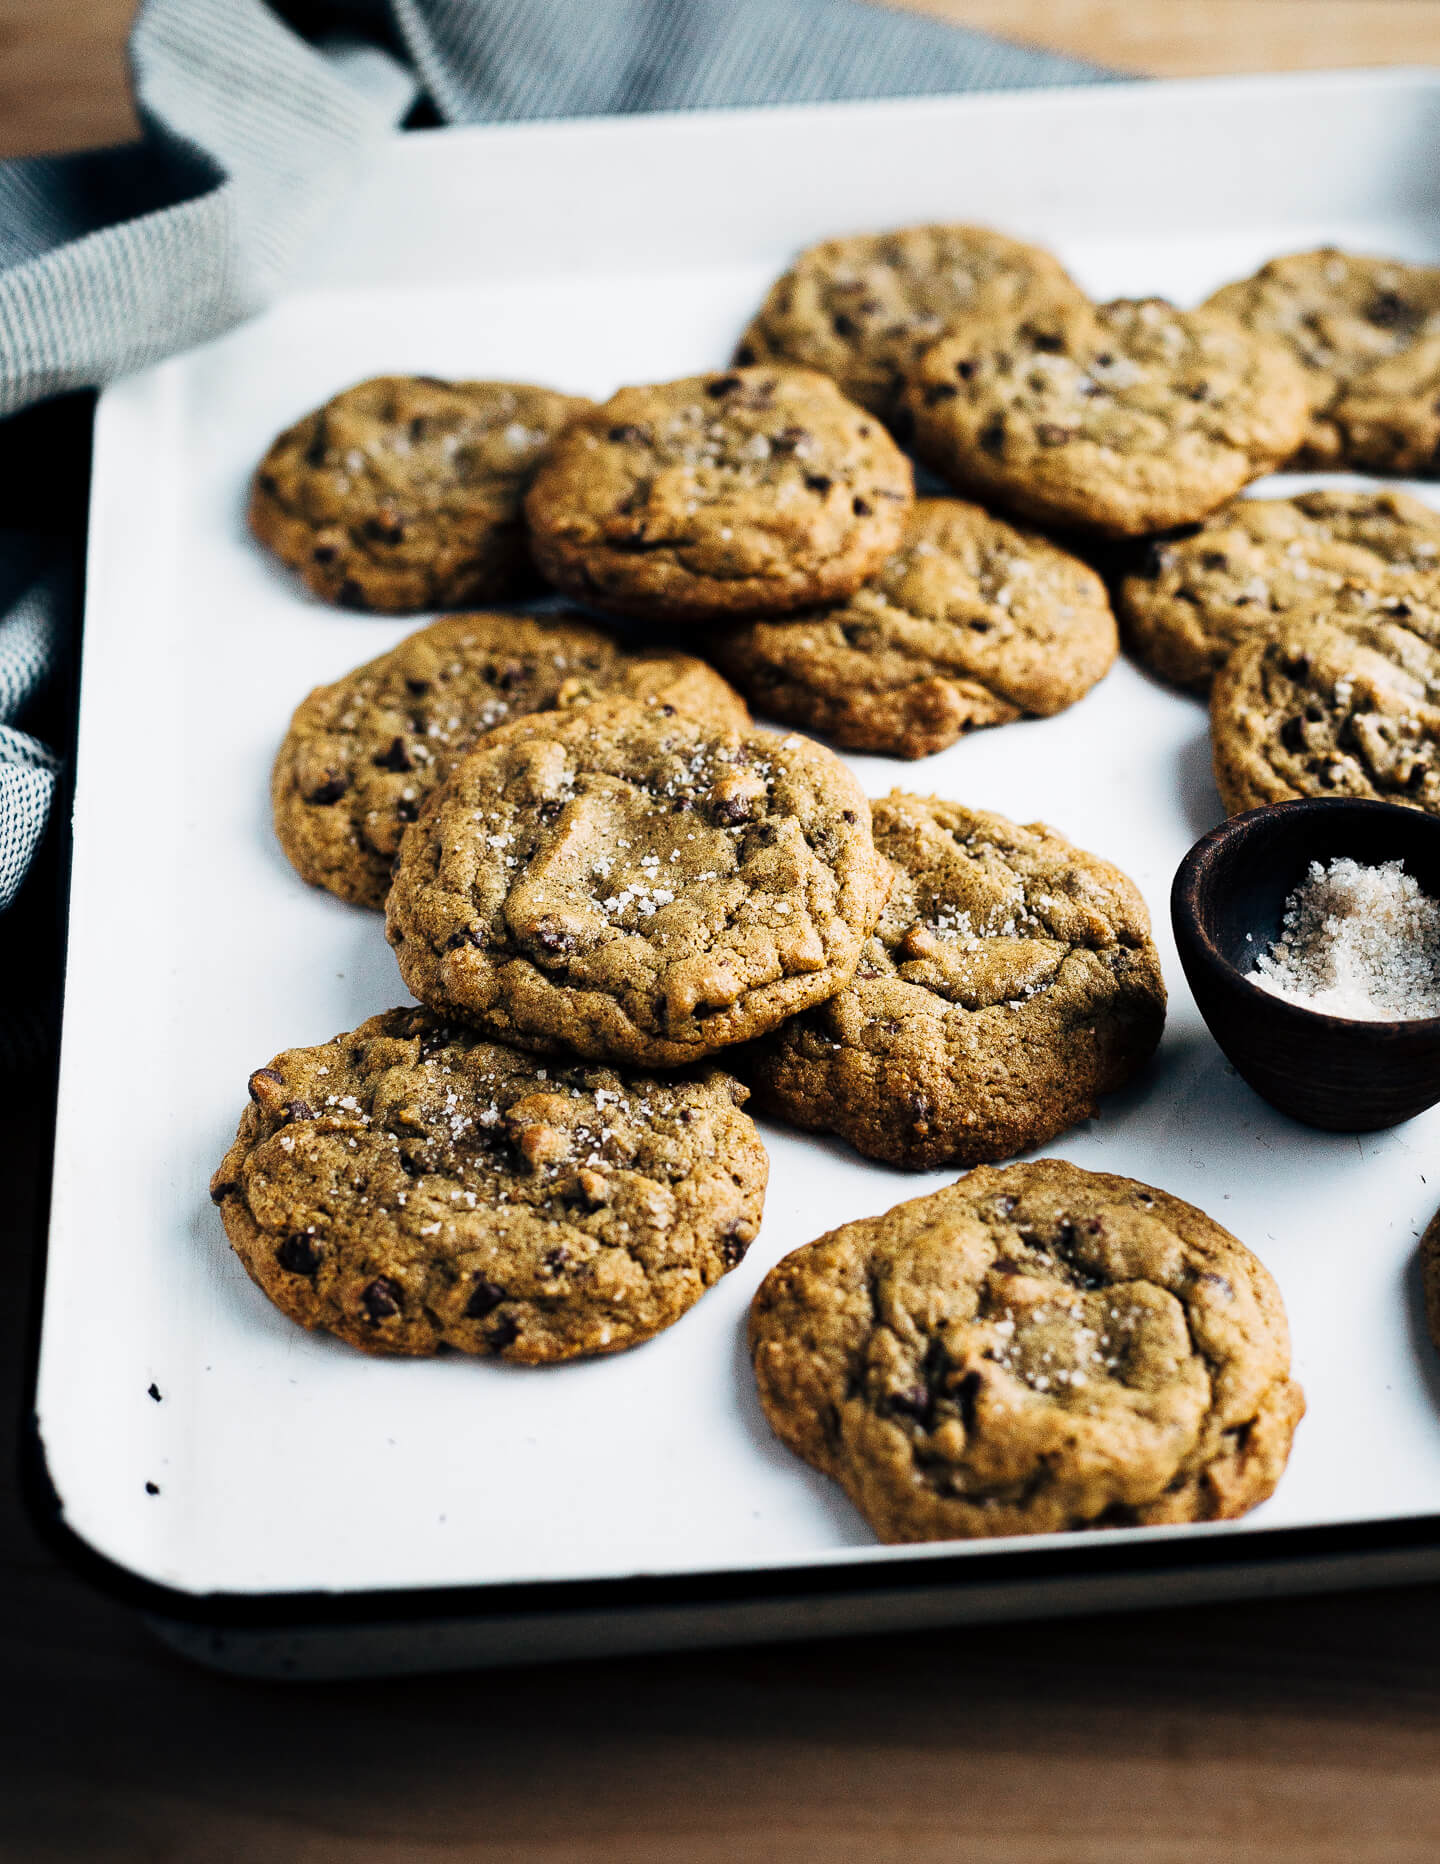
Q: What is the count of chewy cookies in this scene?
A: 14